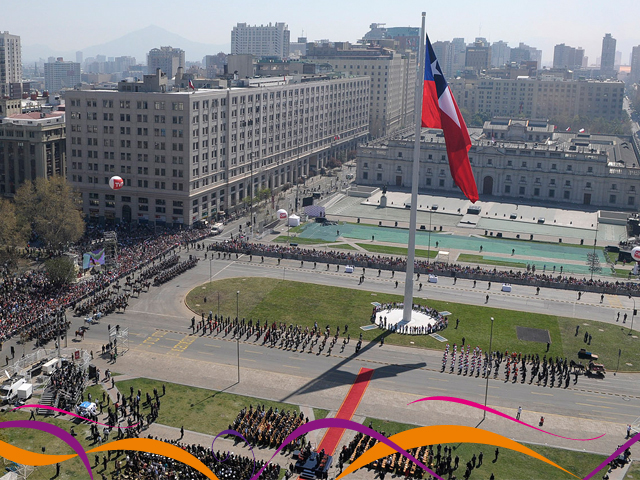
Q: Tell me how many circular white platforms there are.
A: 1